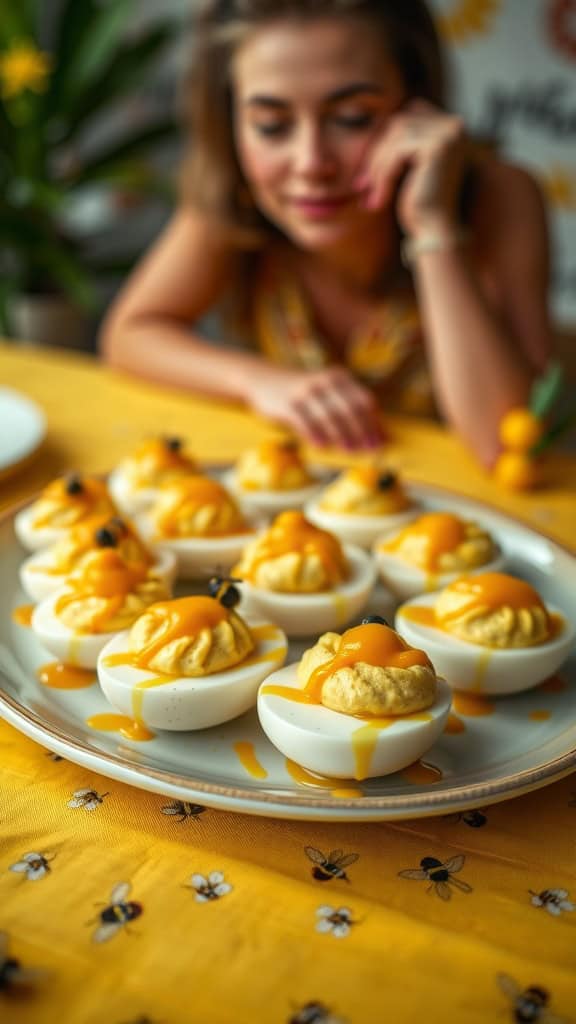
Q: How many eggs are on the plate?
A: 12